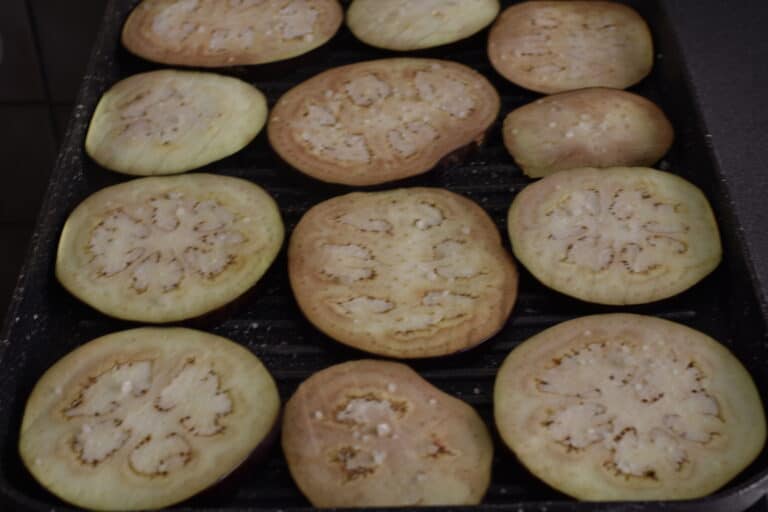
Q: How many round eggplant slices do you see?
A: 12